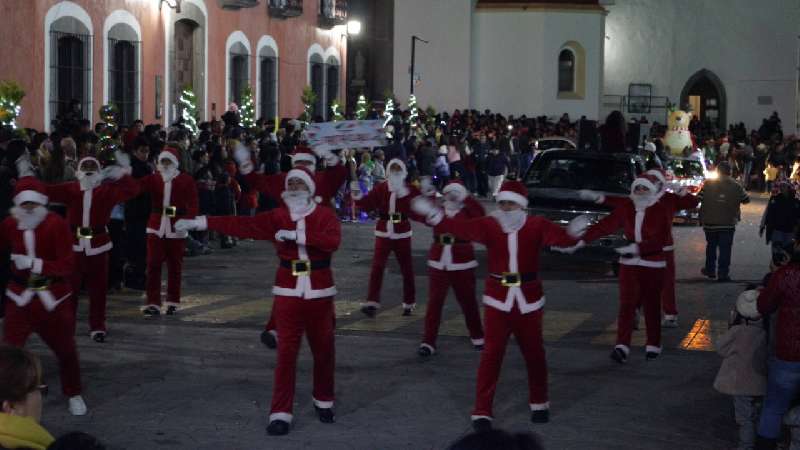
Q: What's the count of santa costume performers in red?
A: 10